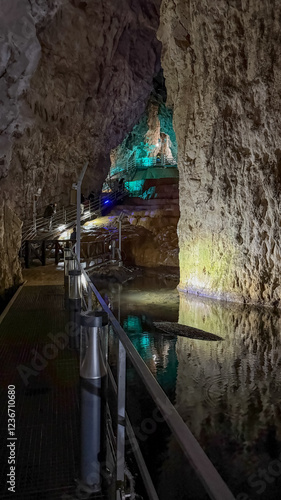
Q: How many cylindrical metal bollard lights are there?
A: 4